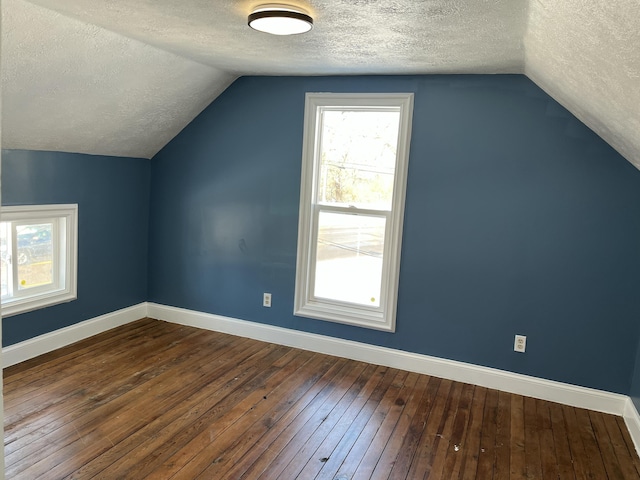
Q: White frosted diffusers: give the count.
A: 1